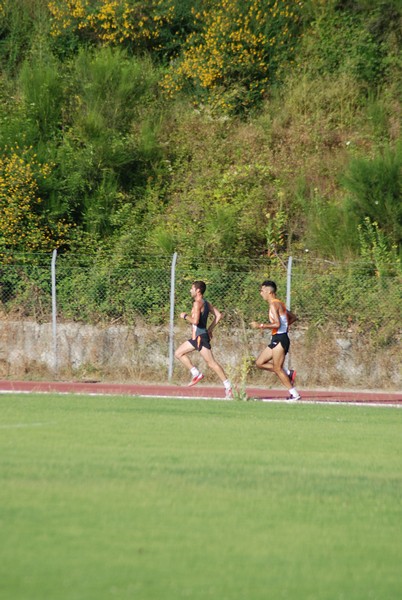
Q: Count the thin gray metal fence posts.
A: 3